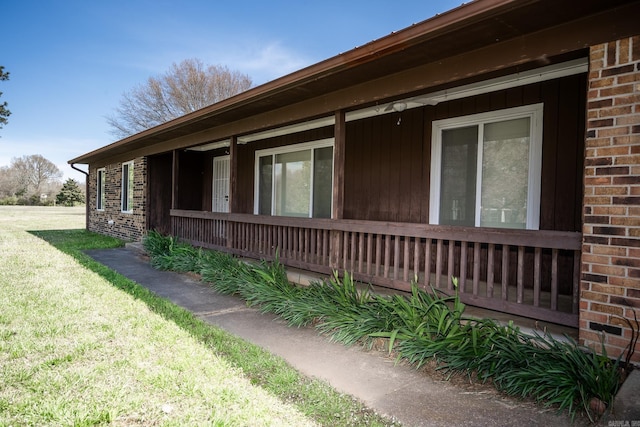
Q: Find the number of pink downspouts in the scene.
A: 0